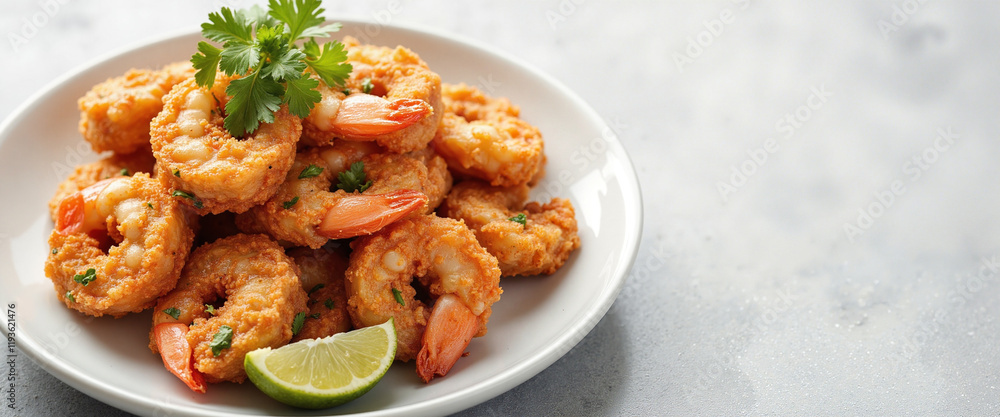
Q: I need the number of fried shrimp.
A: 11